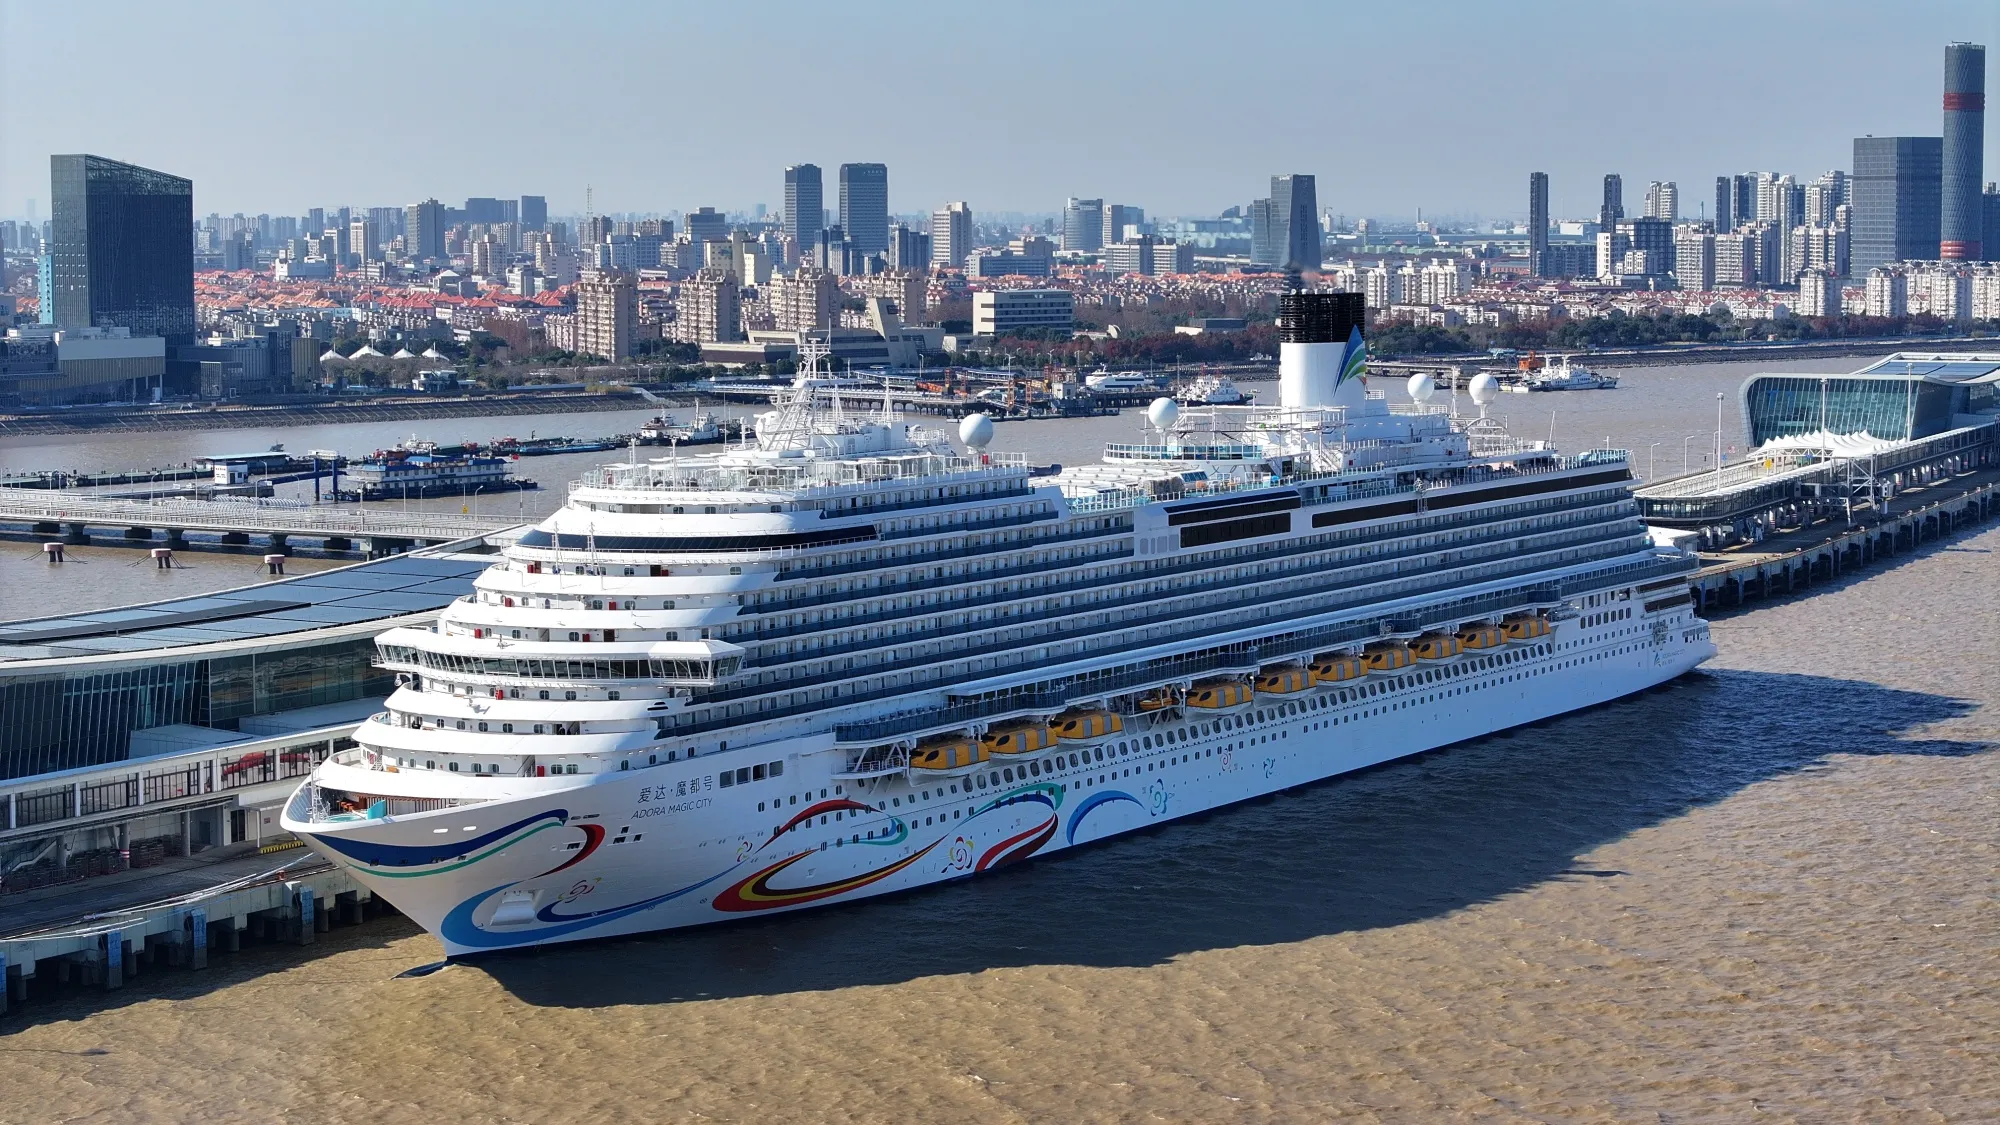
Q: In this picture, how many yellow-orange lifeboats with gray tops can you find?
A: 10